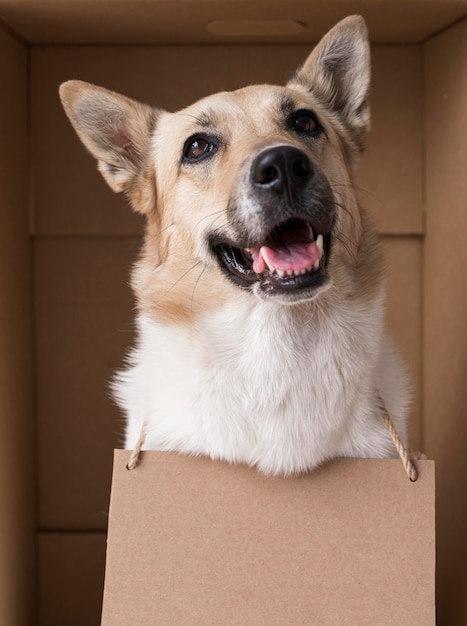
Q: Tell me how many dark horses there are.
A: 0